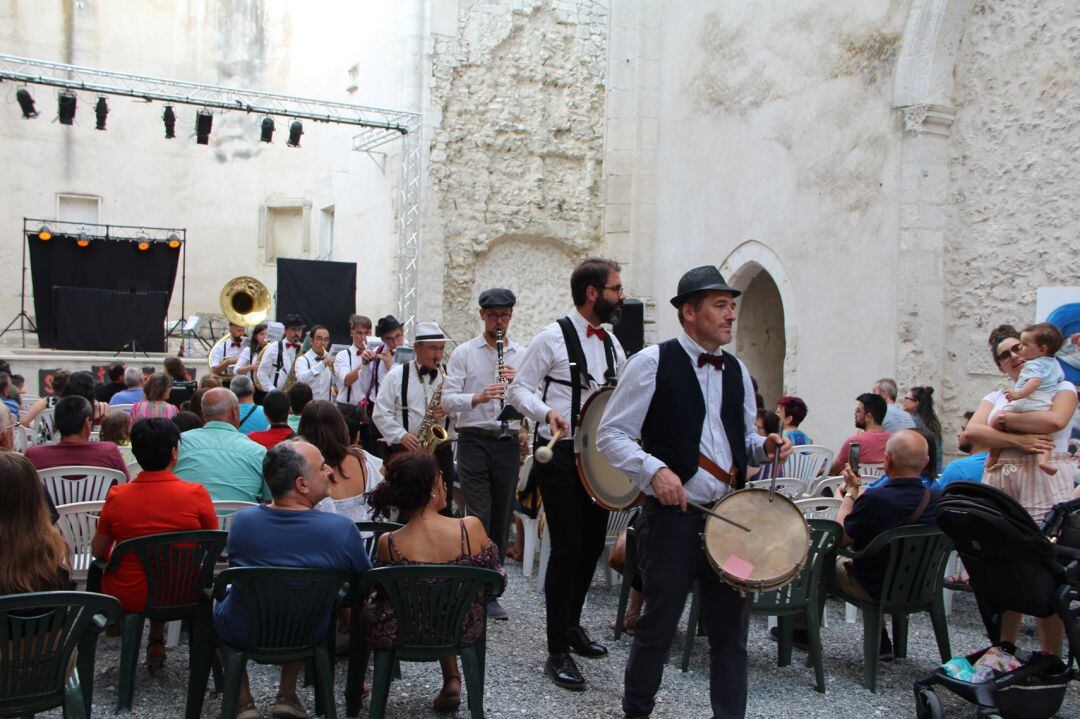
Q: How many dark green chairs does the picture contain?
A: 8